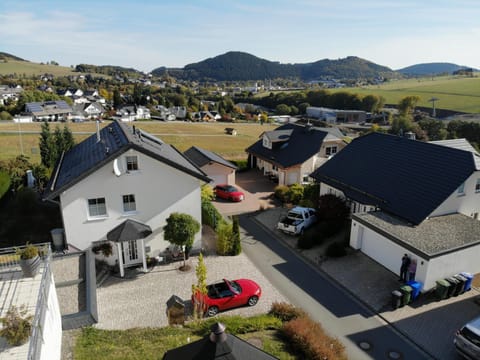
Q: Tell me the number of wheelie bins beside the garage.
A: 7